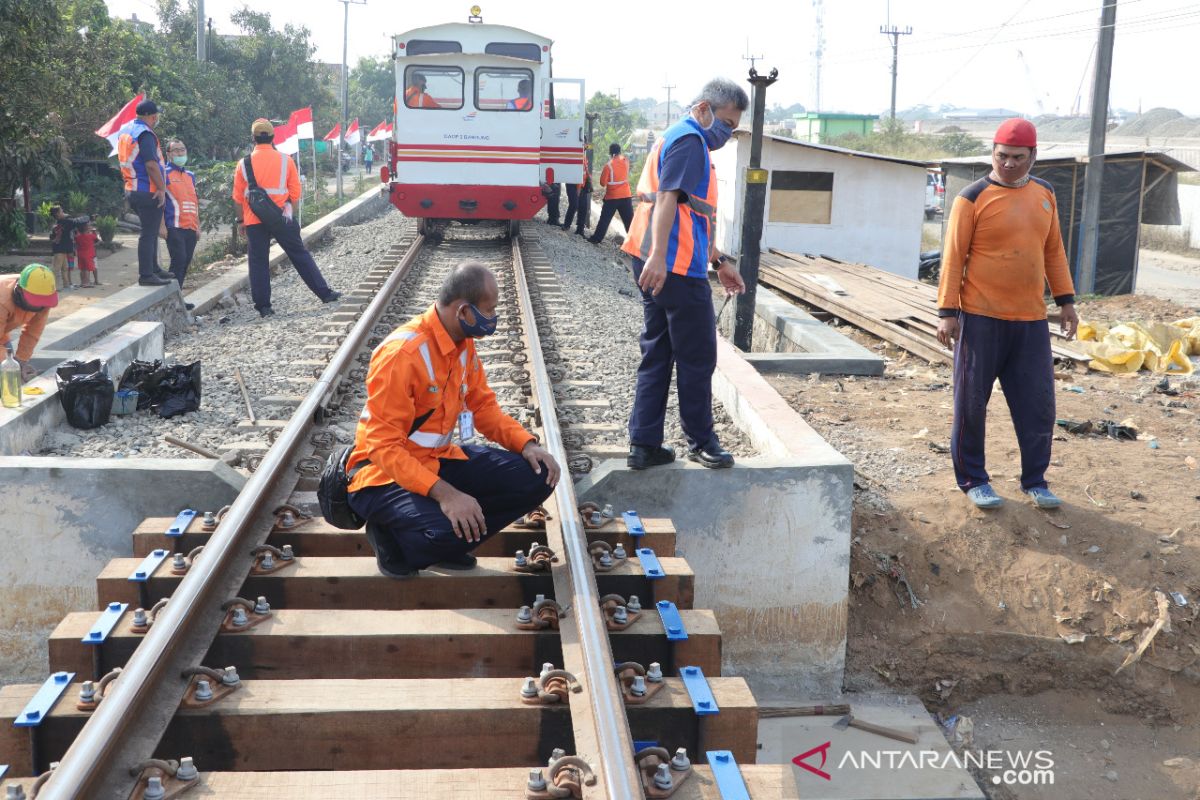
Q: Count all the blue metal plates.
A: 10